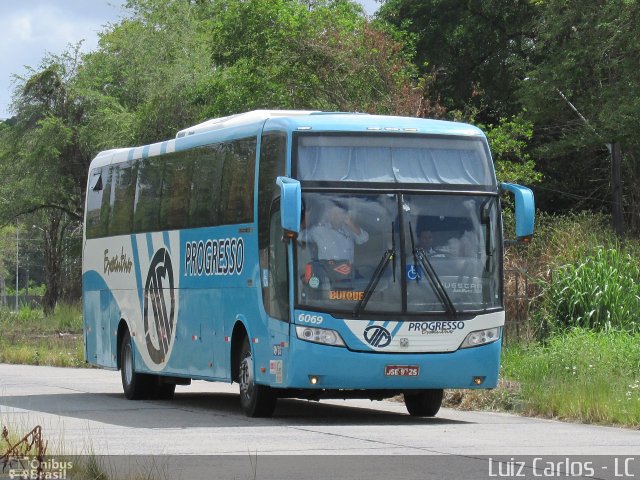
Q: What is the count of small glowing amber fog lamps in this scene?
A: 2